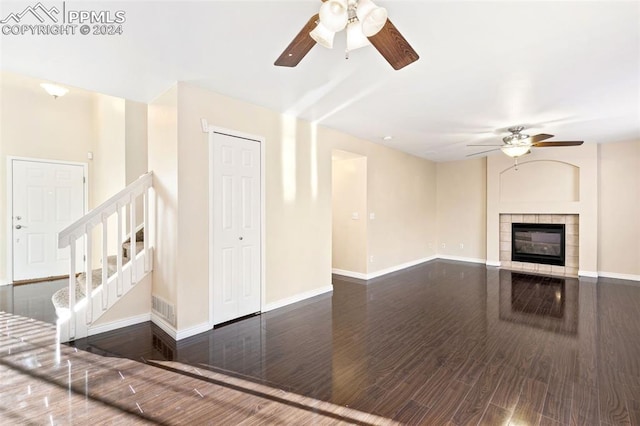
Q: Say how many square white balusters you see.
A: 6